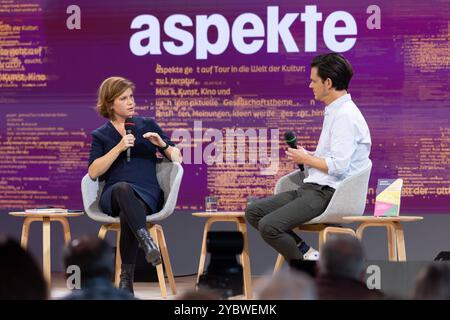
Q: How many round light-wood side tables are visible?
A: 3